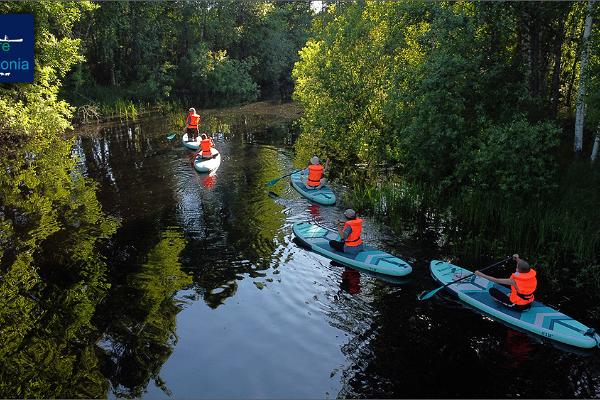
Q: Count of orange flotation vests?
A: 5